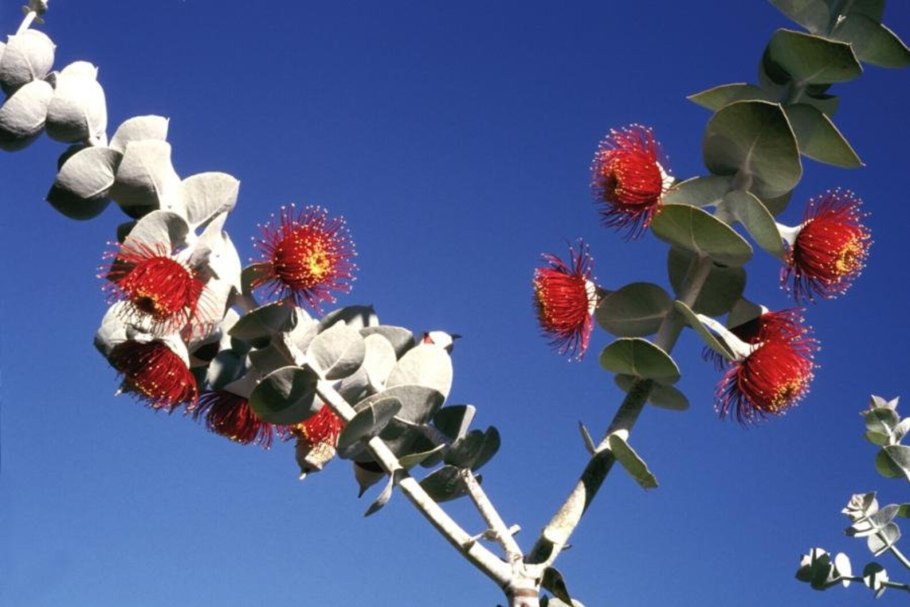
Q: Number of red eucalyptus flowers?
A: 10